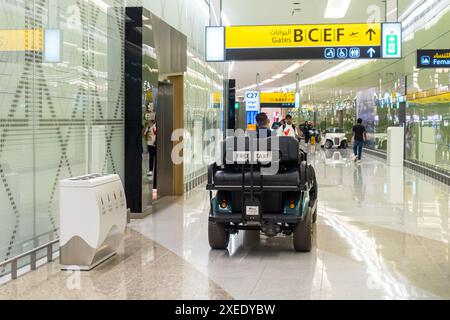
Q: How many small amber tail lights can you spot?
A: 2